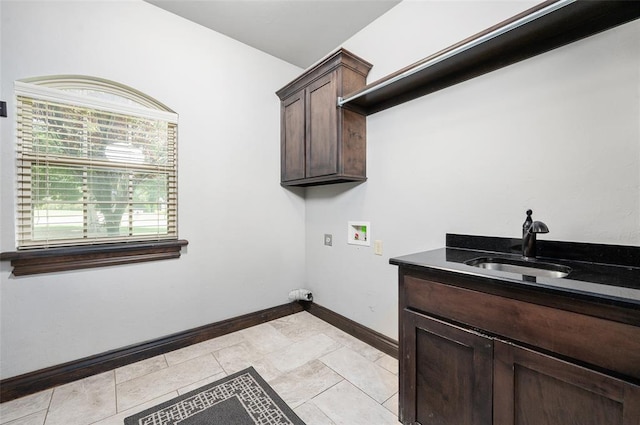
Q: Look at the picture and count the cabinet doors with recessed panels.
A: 4